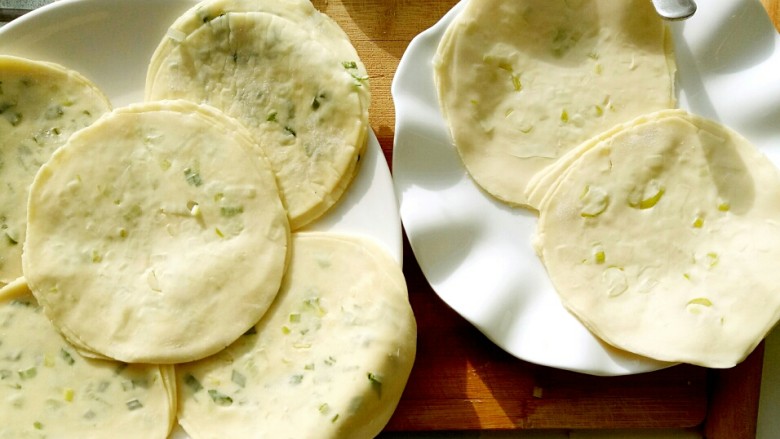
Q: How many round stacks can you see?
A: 7